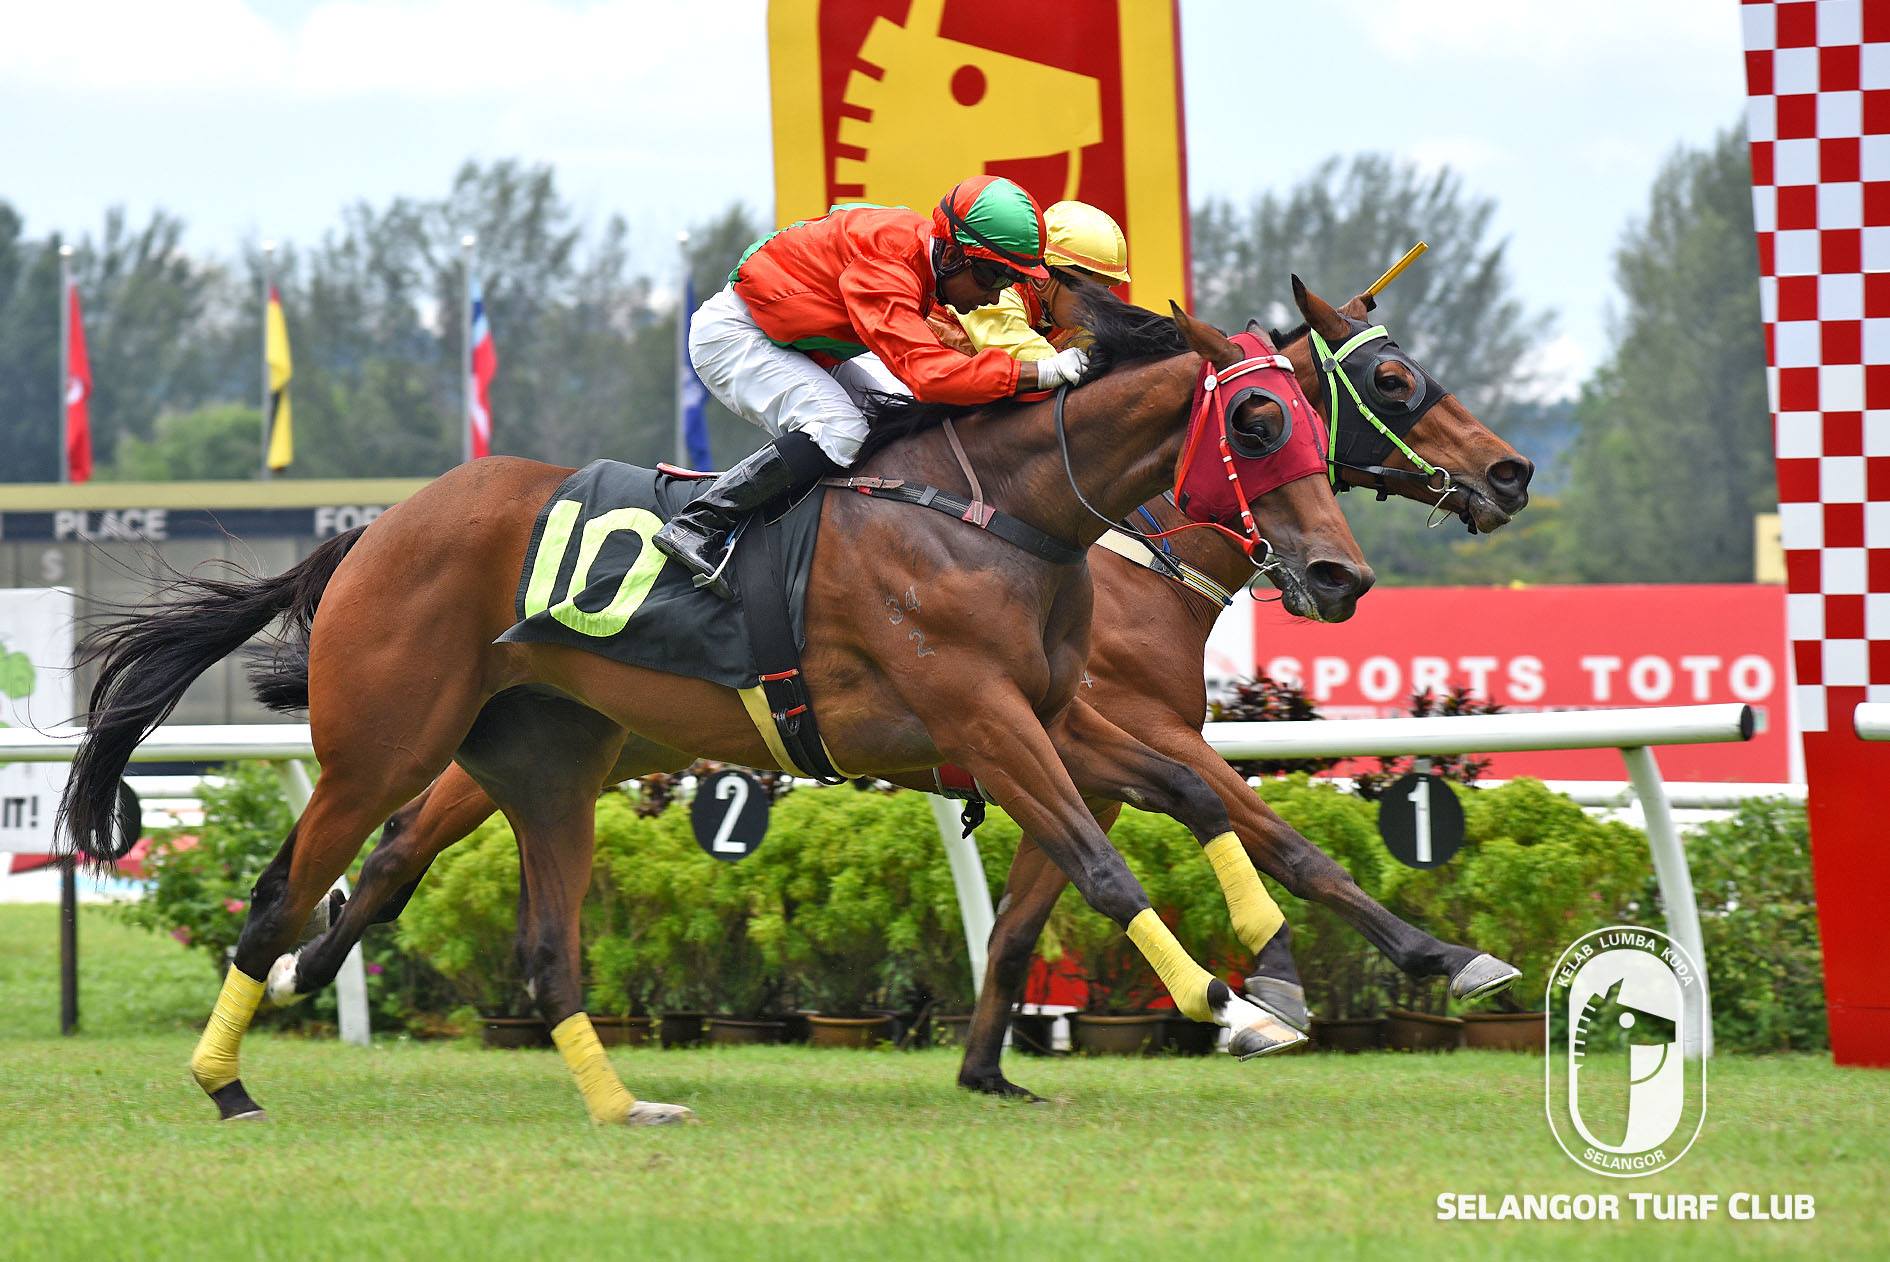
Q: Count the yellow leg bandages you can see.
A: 4